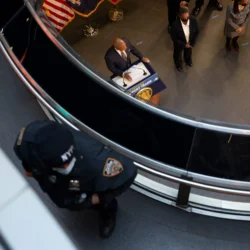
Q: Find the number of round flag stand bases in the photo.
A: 2